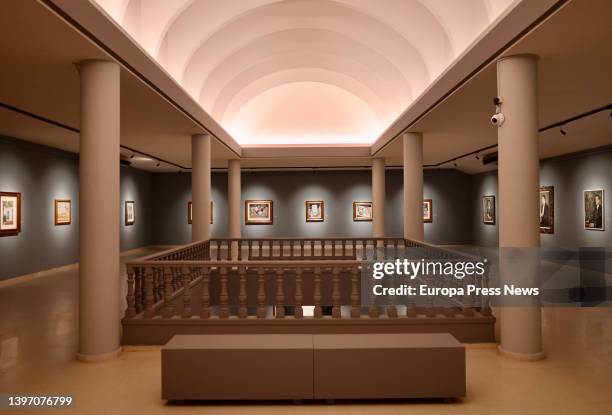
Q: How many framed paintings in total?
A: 11